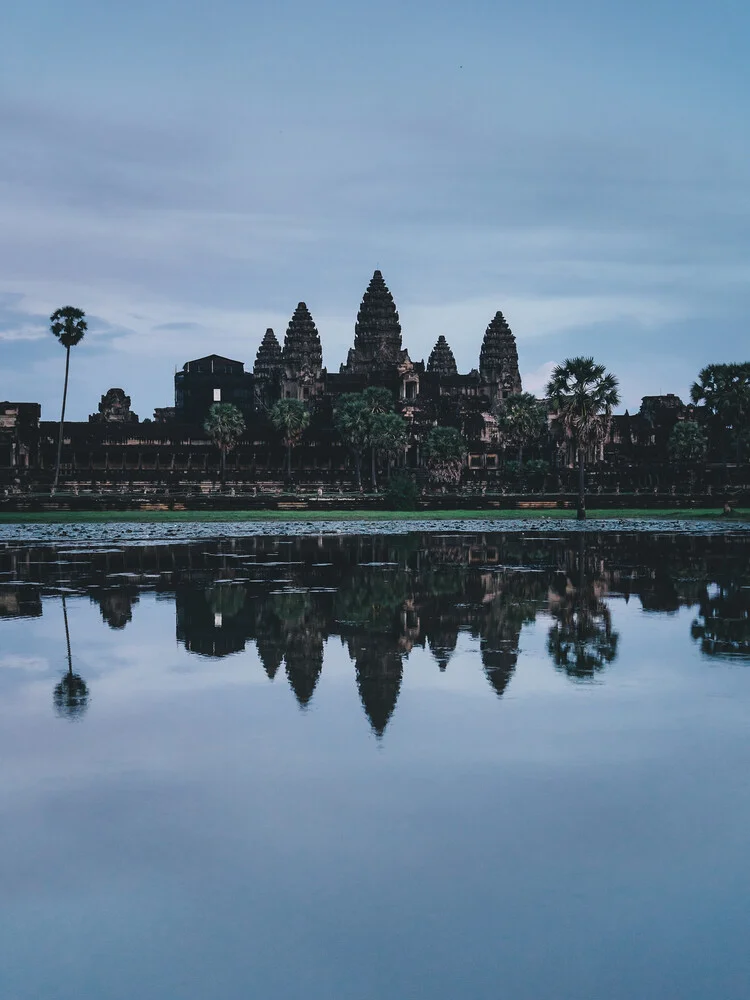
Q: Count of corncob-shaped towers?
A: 5